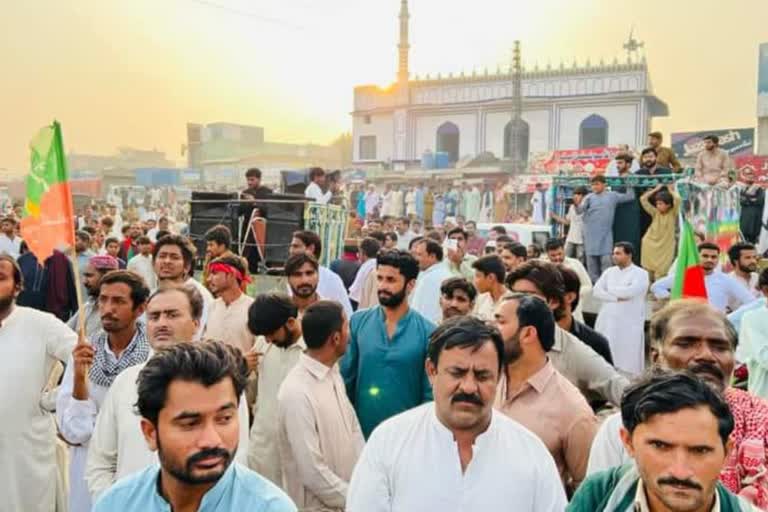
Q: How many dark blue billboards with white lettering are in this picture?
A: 1